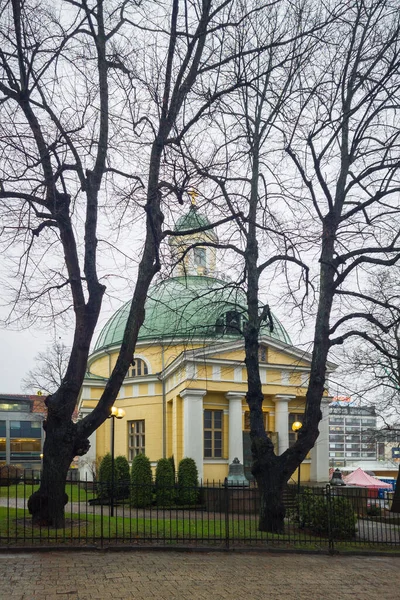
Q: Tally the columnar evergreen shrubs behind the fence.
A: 5